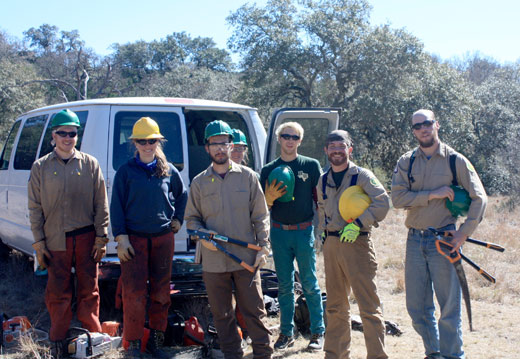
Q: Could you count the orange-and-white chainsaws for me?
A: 2